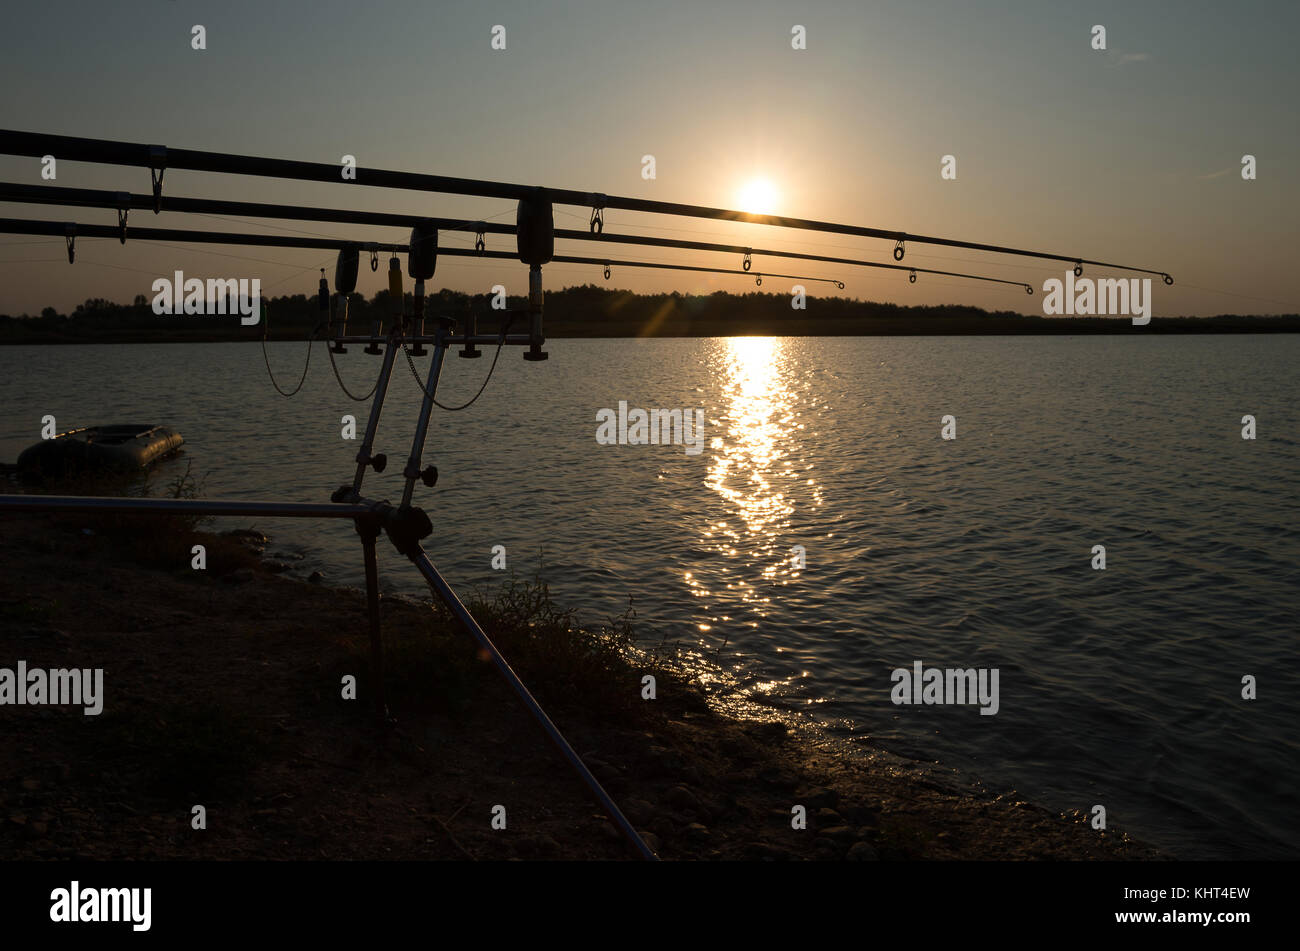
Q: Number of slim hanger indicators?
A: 3